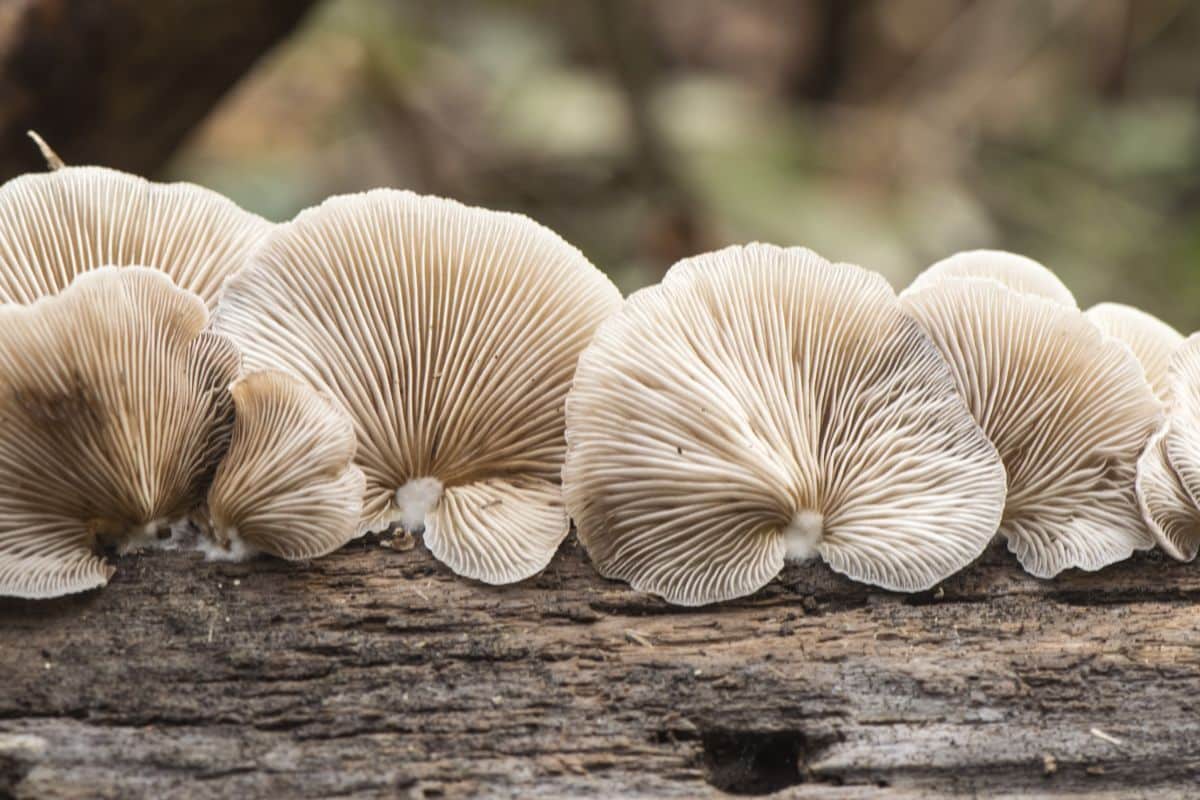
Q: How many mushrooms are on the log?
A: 9